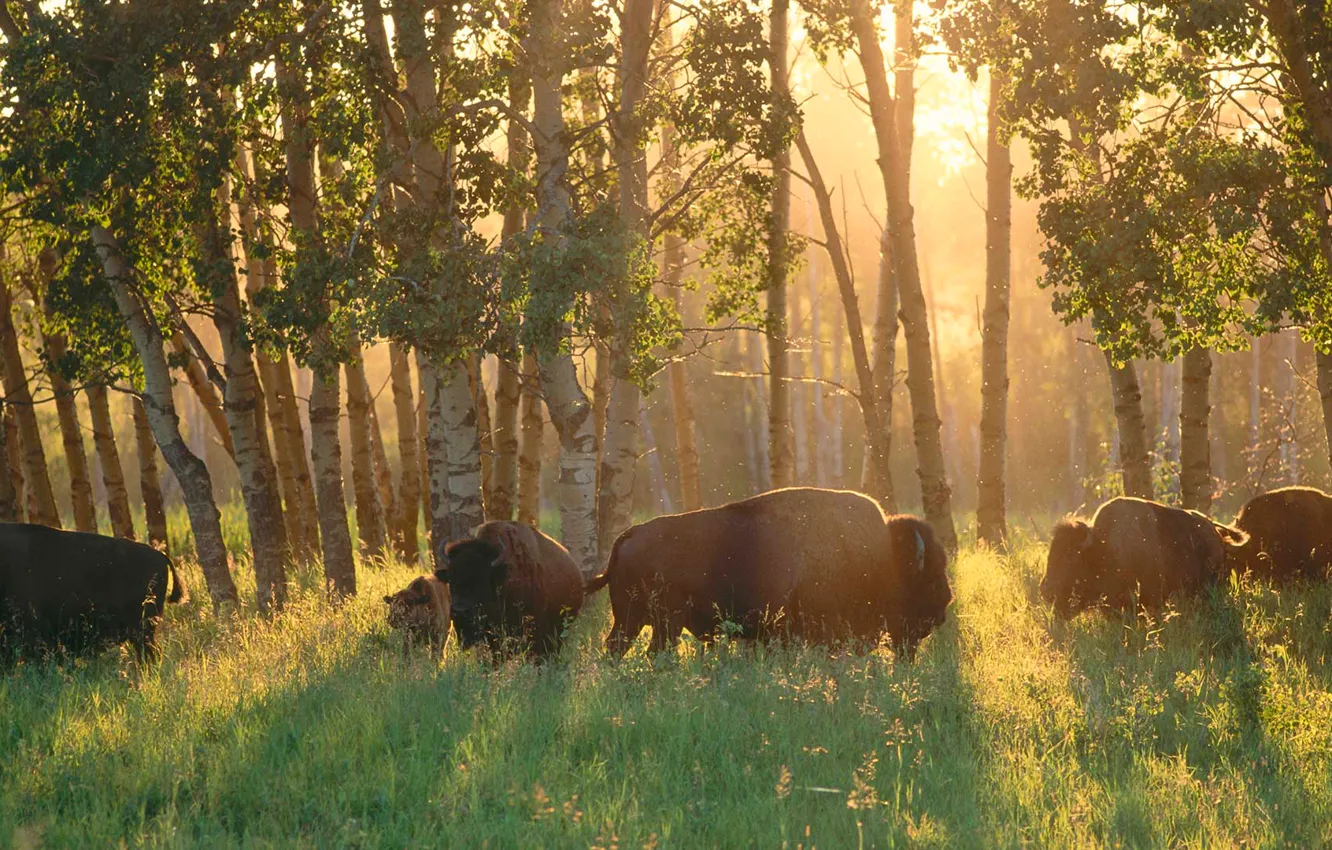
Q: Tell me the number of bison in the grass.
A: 6